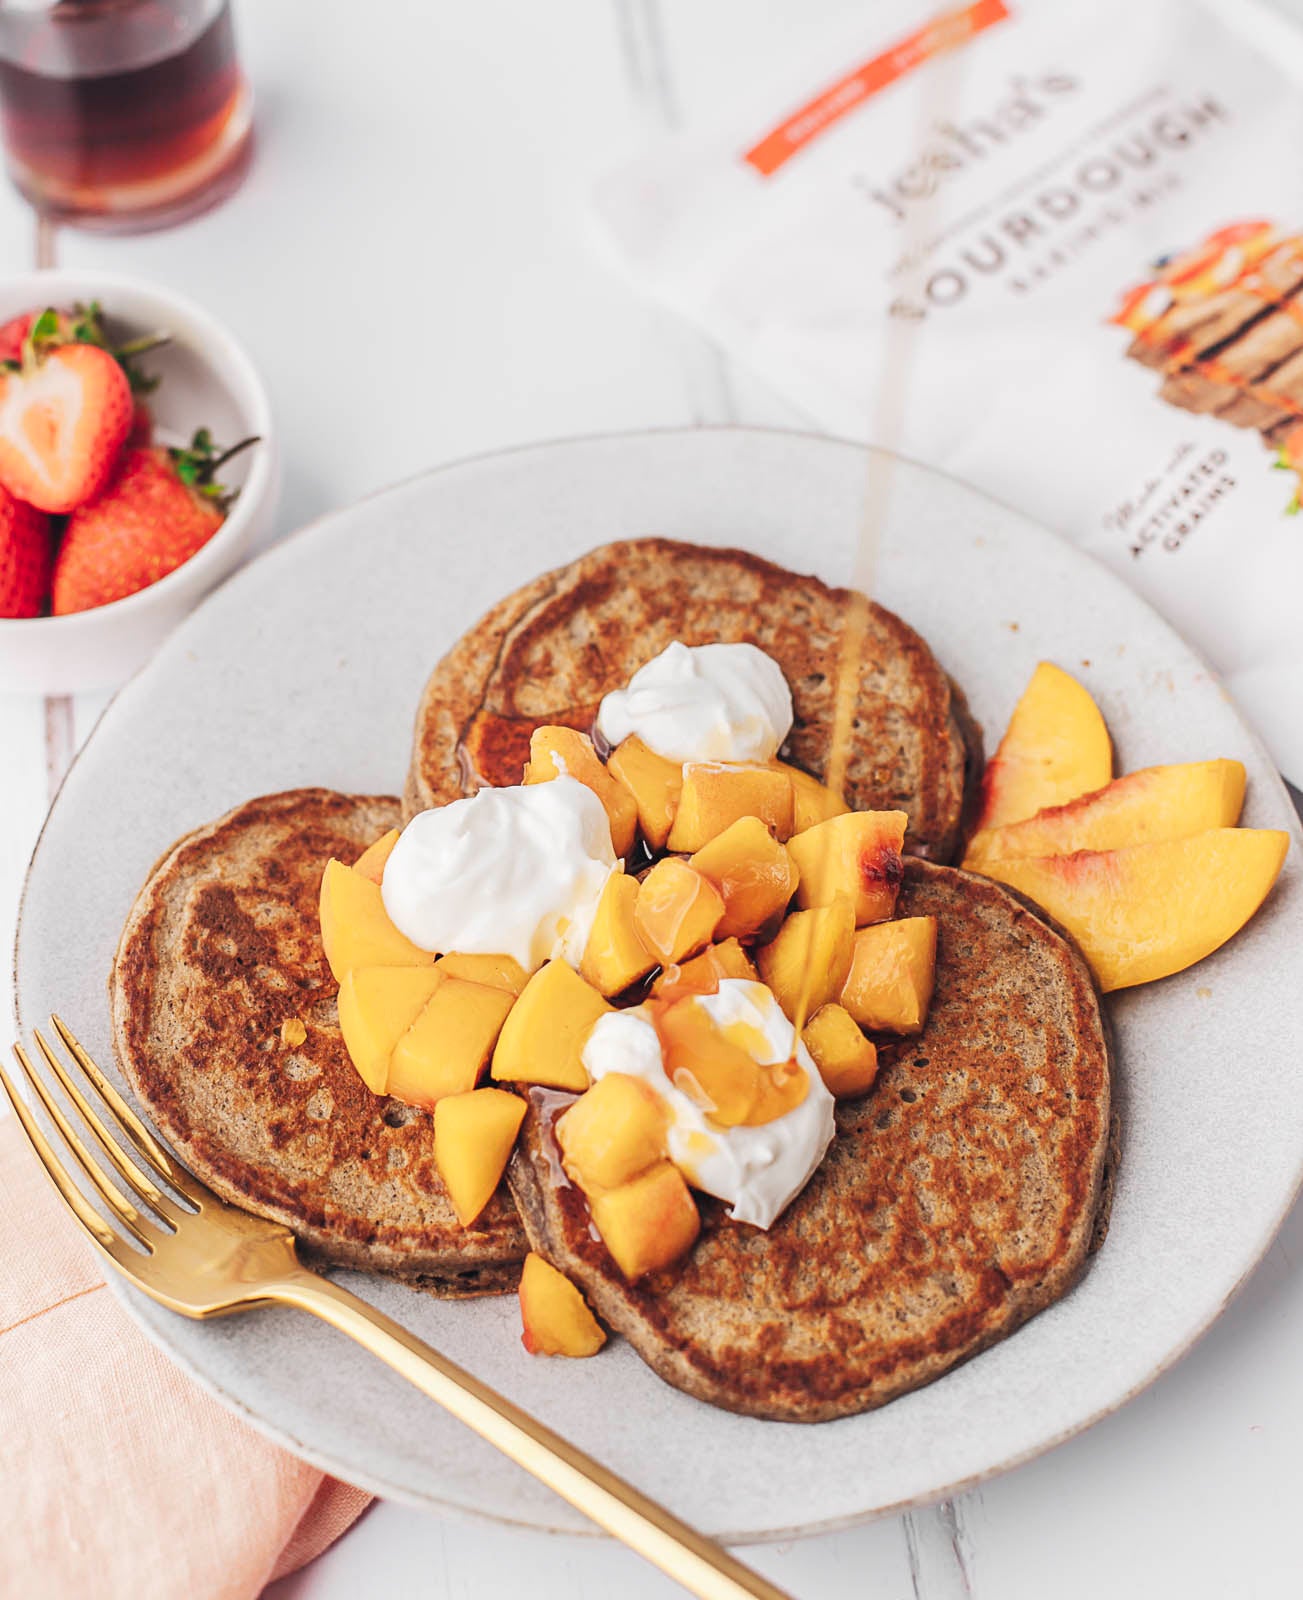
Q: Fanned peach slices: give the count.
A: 3